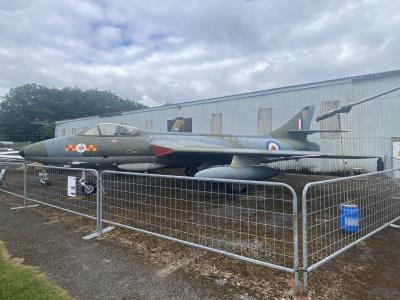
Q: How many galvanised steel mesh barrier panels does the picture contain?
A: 4